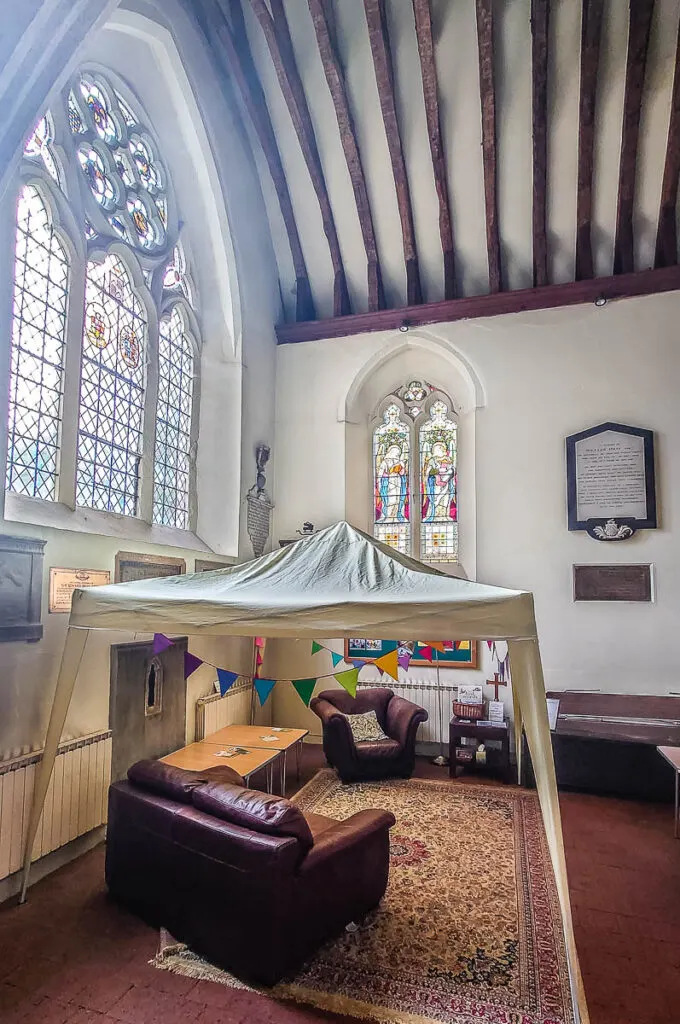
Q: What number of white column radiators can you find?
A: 3